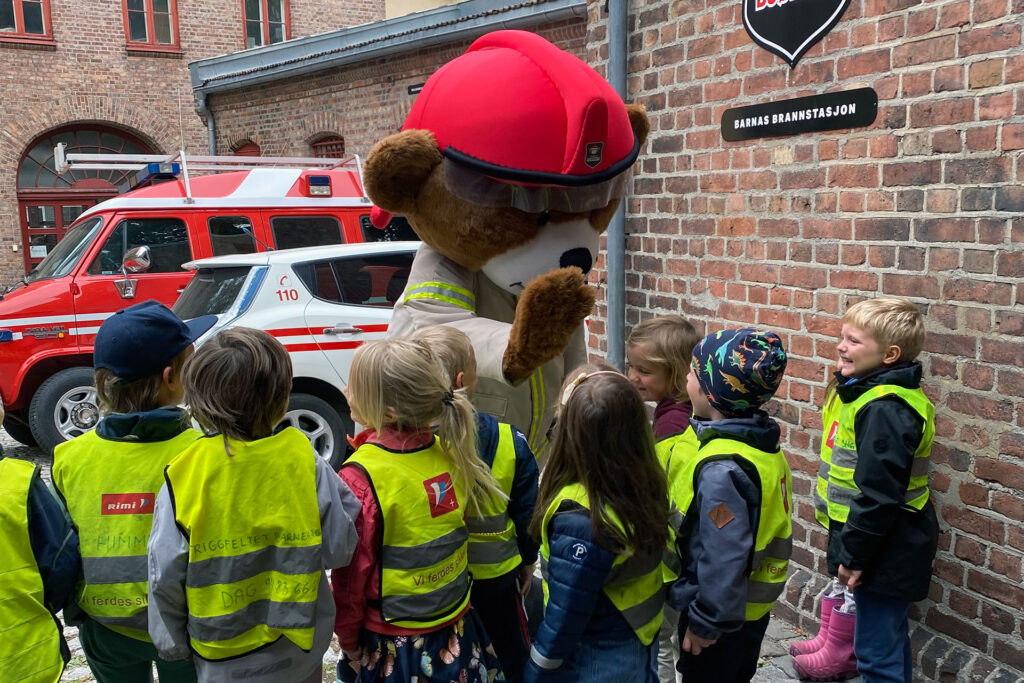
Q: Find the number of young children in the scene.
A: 10